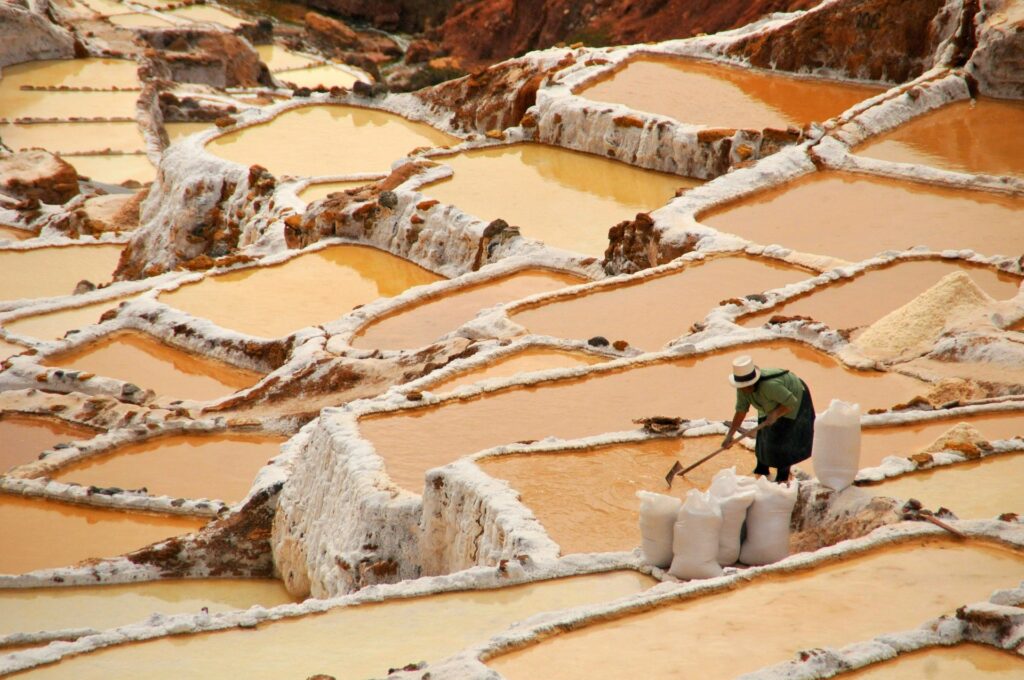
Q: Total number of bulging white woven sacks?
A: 5